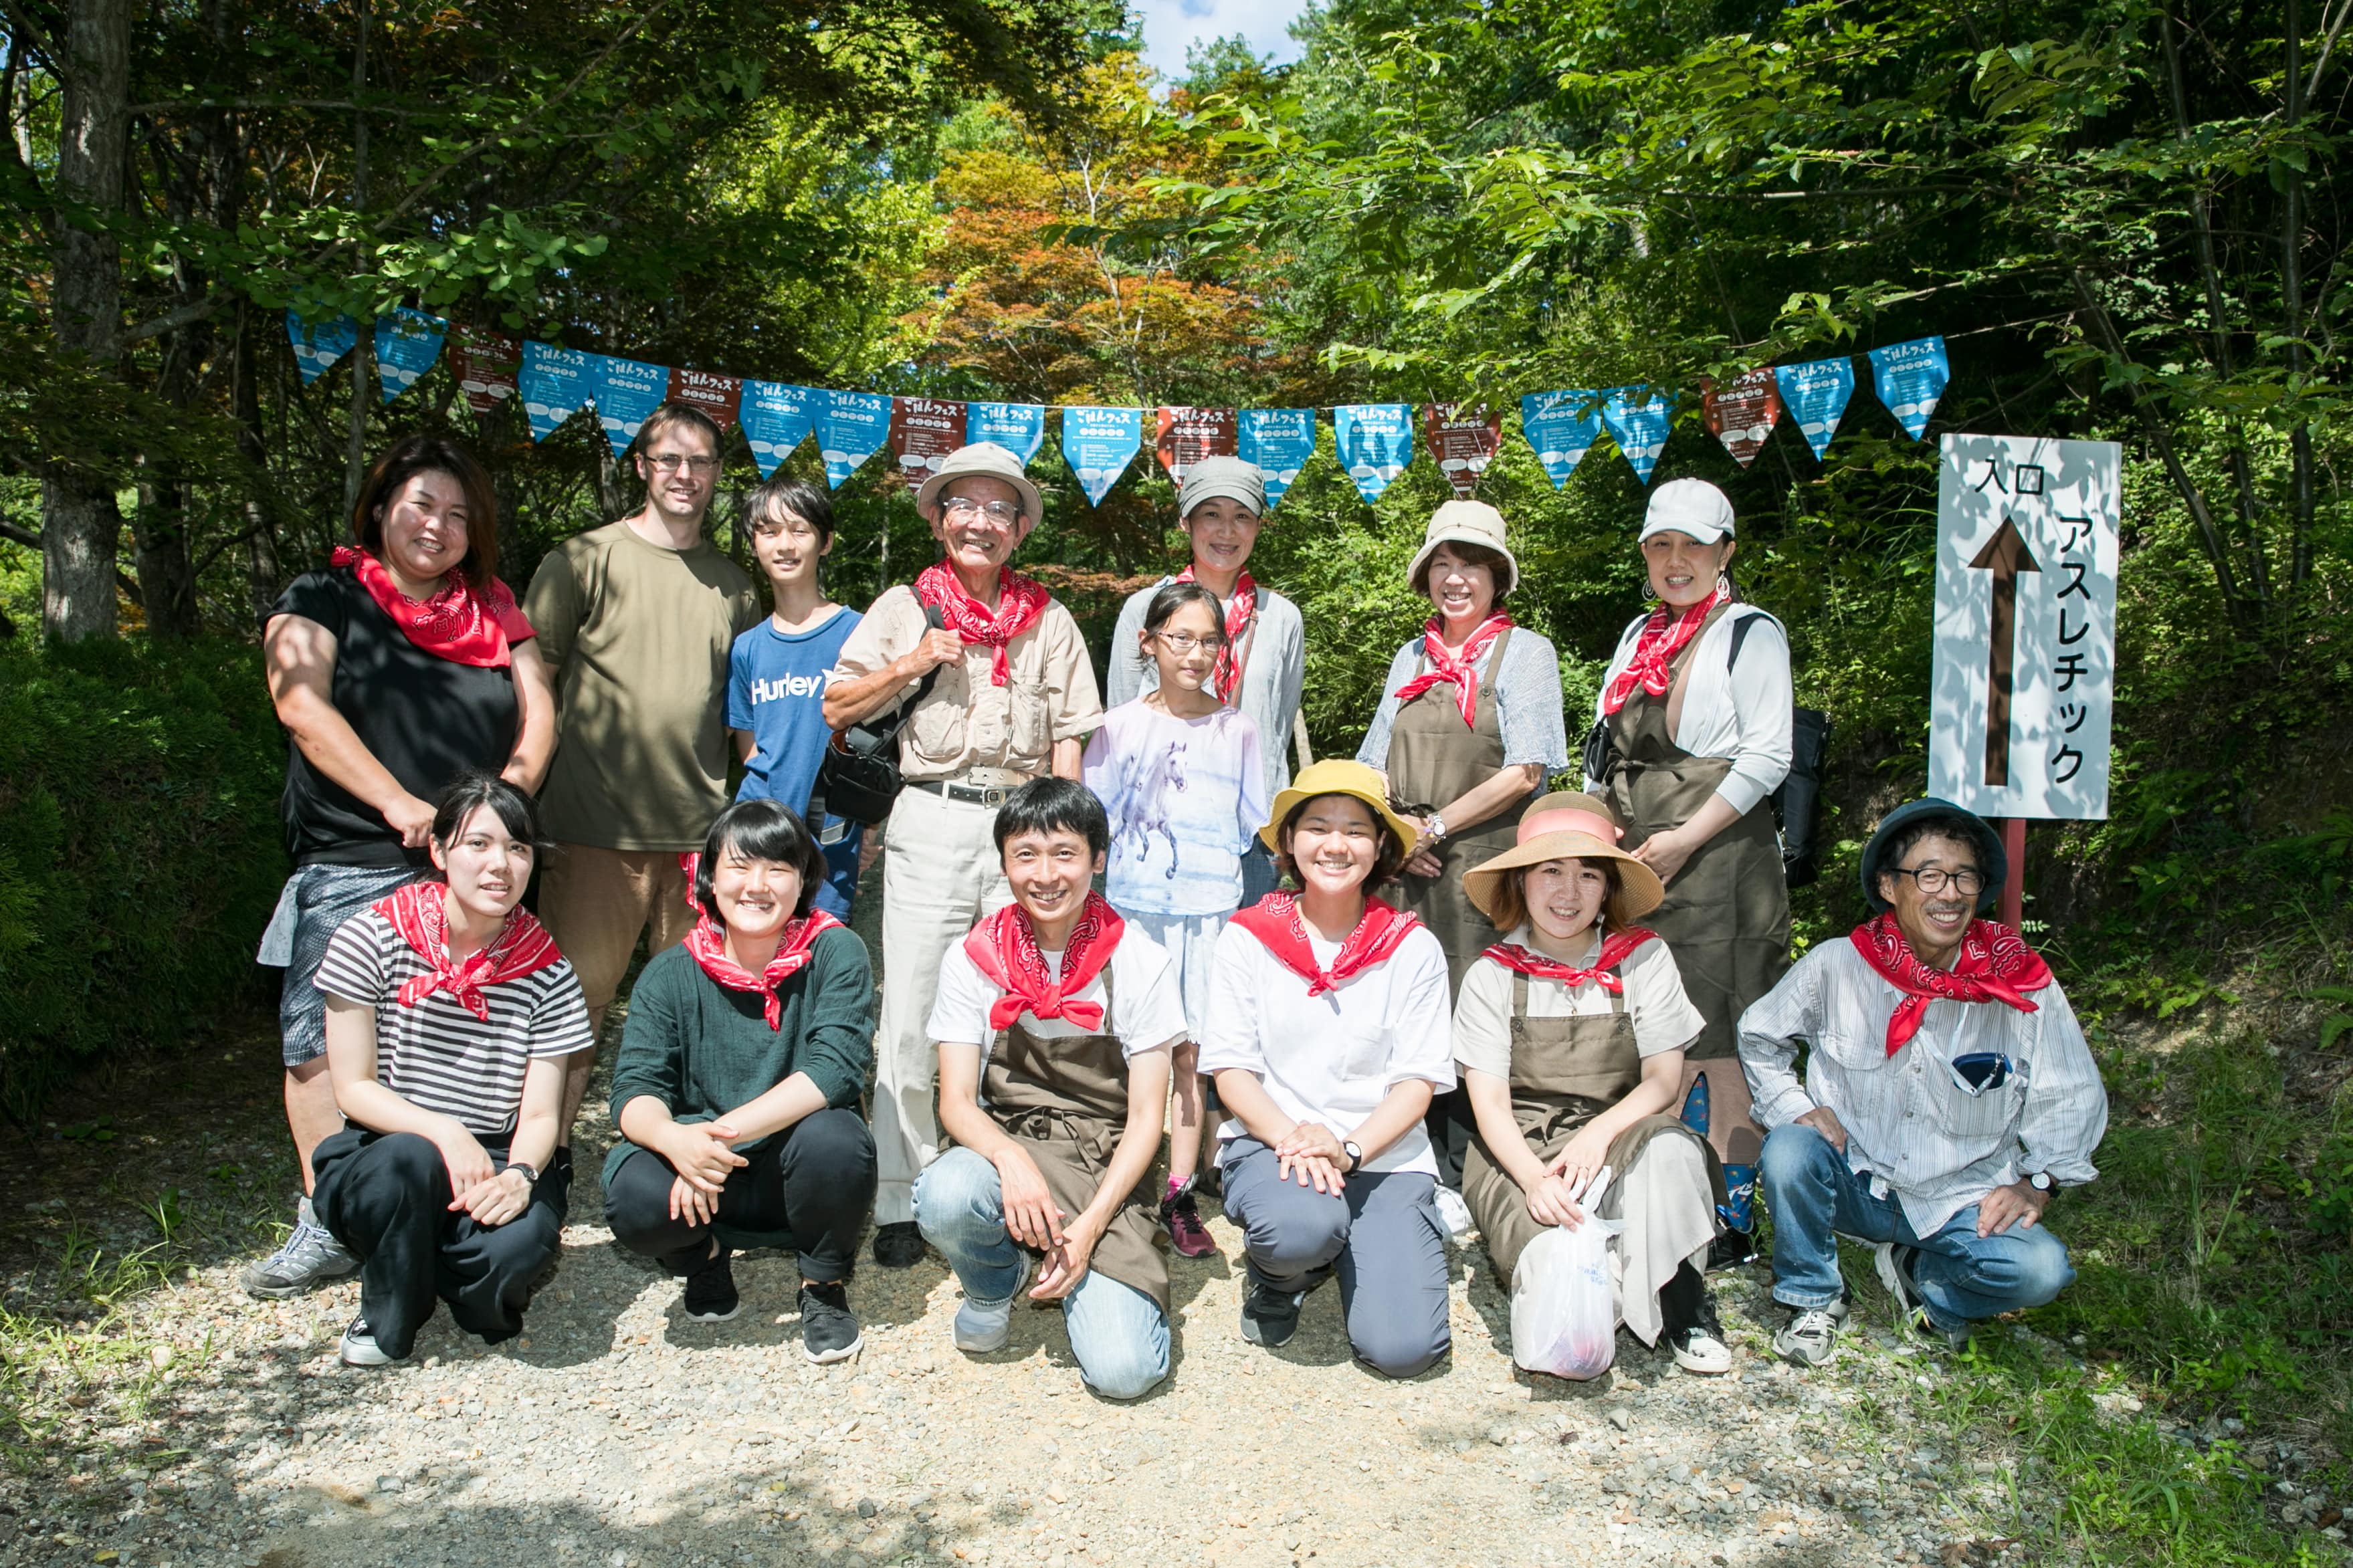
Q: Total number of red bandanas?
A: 11